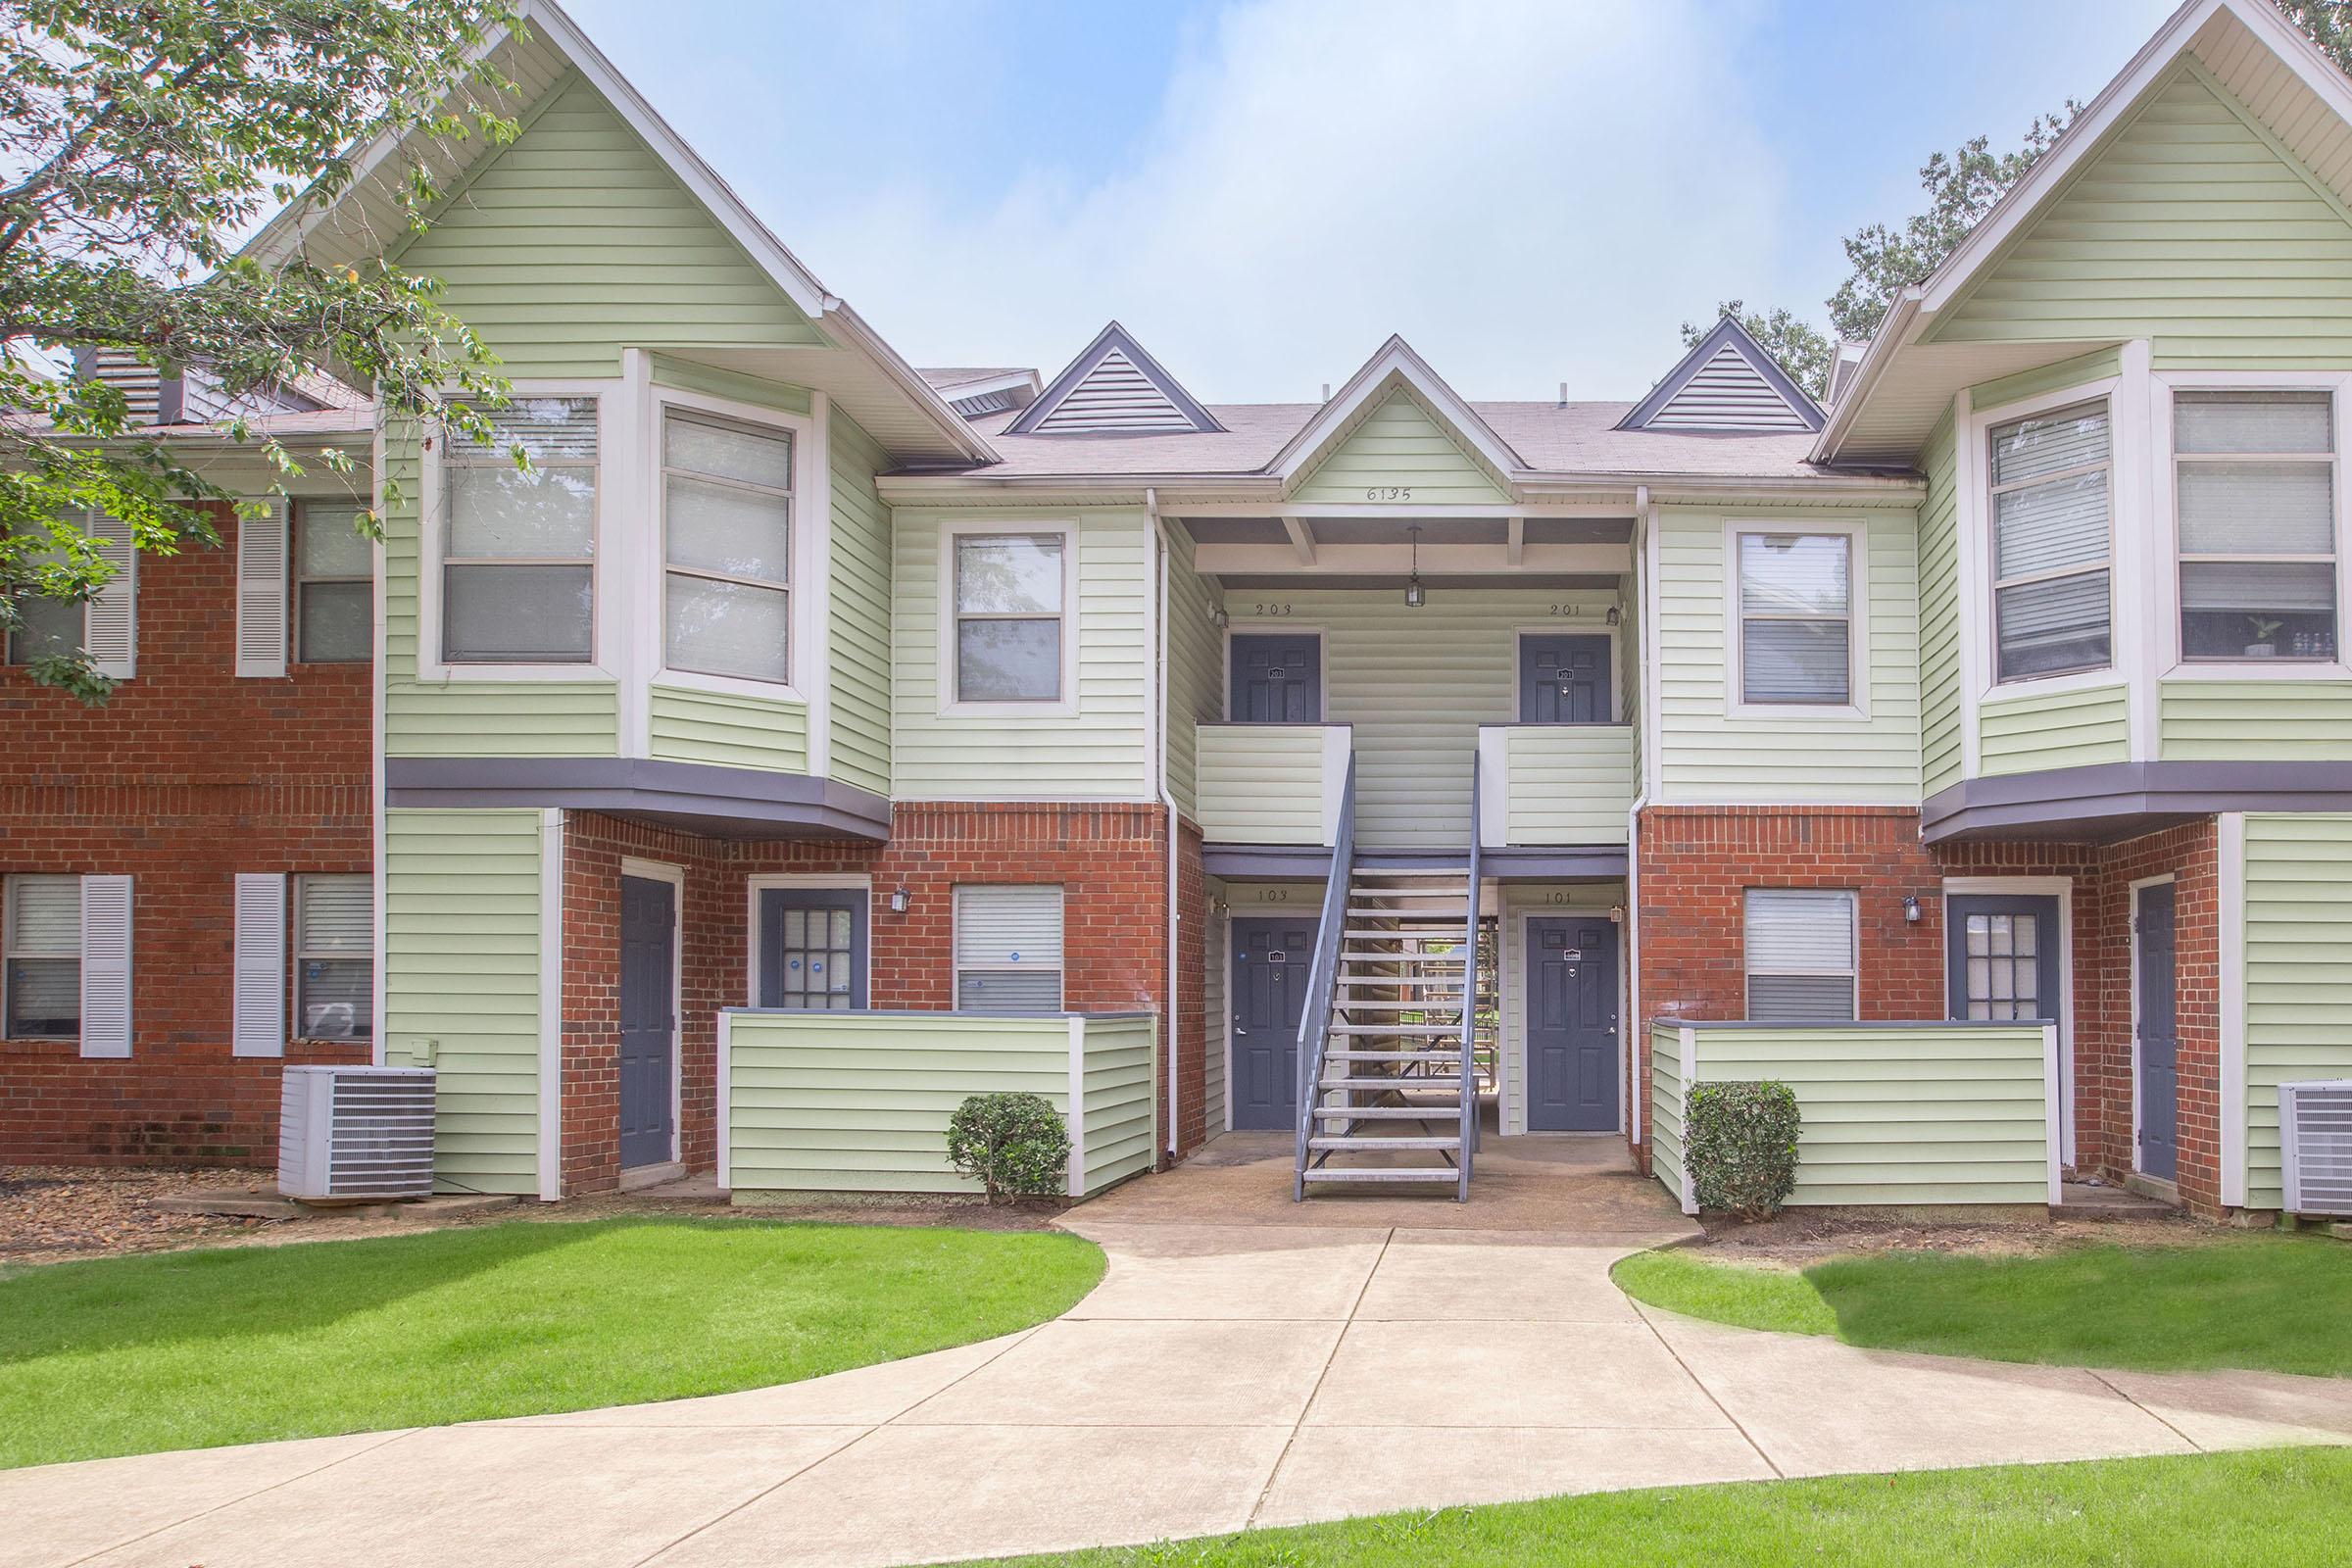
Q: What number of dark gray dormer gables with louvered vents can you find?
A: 2